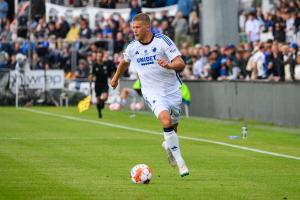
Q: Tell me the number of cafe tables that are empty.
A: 0